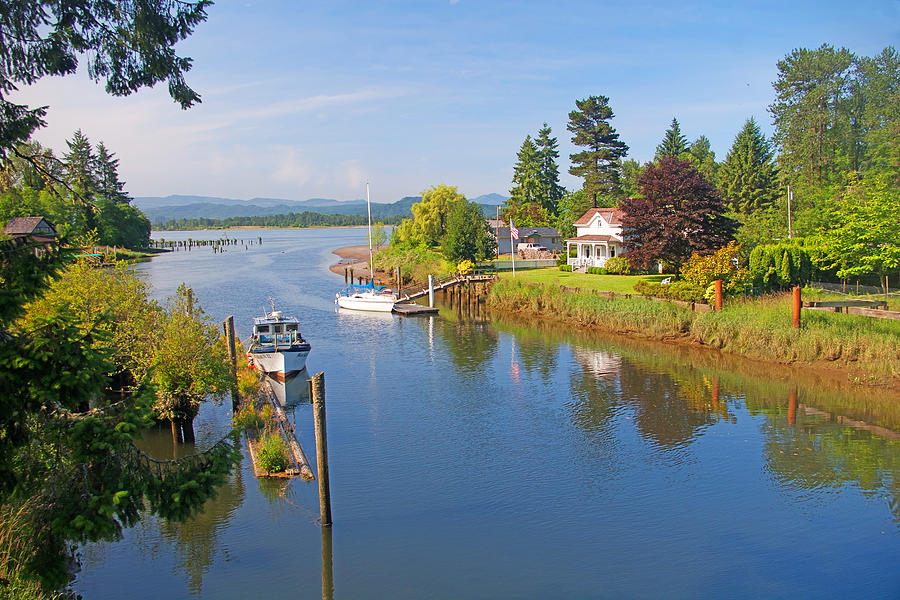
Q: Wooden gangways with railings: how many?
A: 1